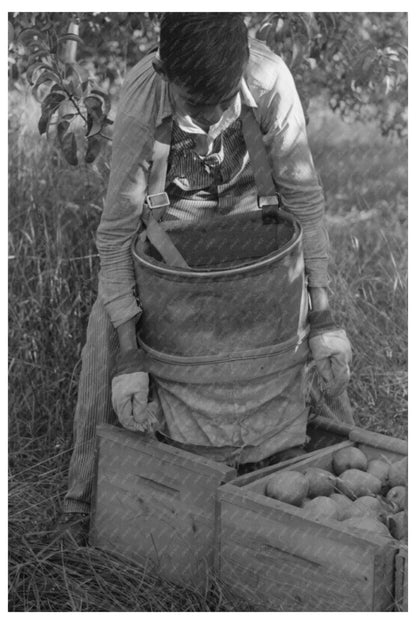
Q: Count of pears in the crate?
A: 12